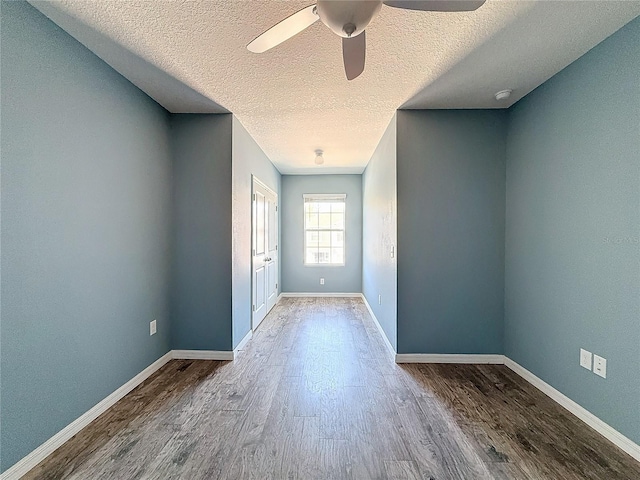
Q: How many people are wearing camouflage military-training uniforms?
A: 0